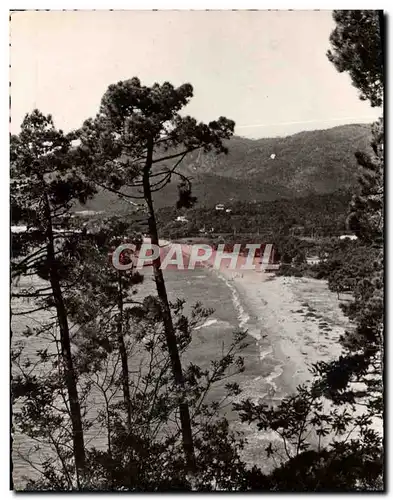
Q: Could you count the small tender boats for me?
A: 0